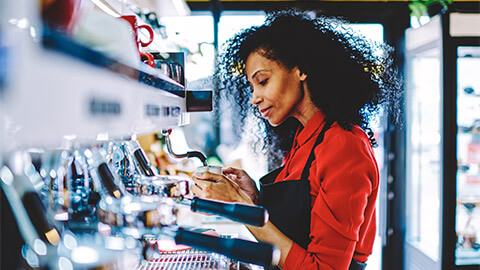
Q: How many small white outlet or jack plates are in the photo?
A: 0